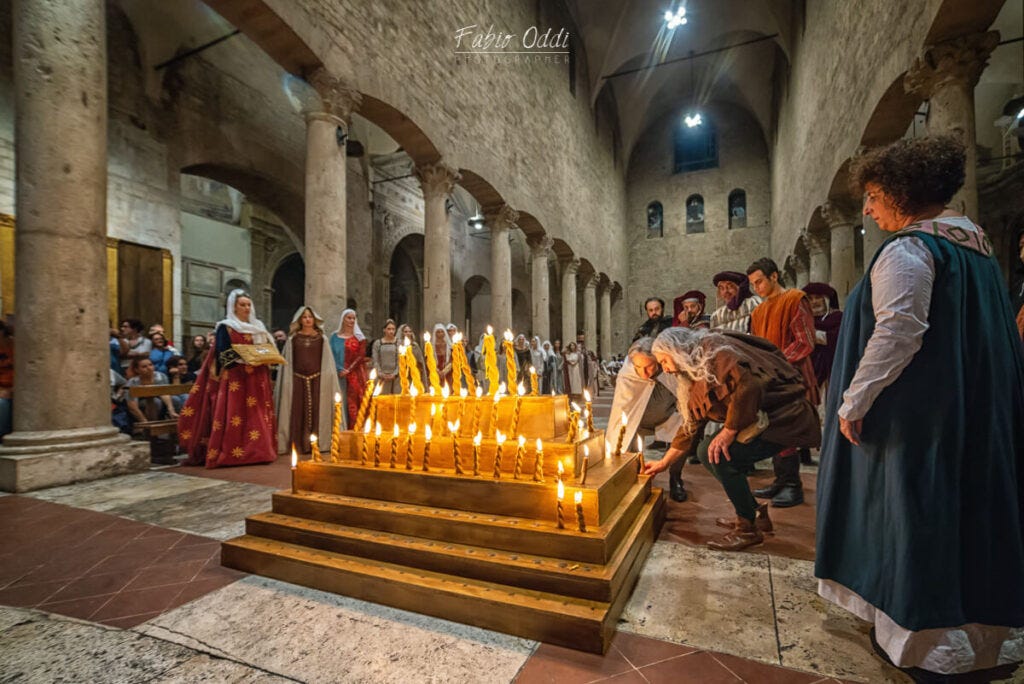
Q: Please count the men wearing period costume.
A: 7